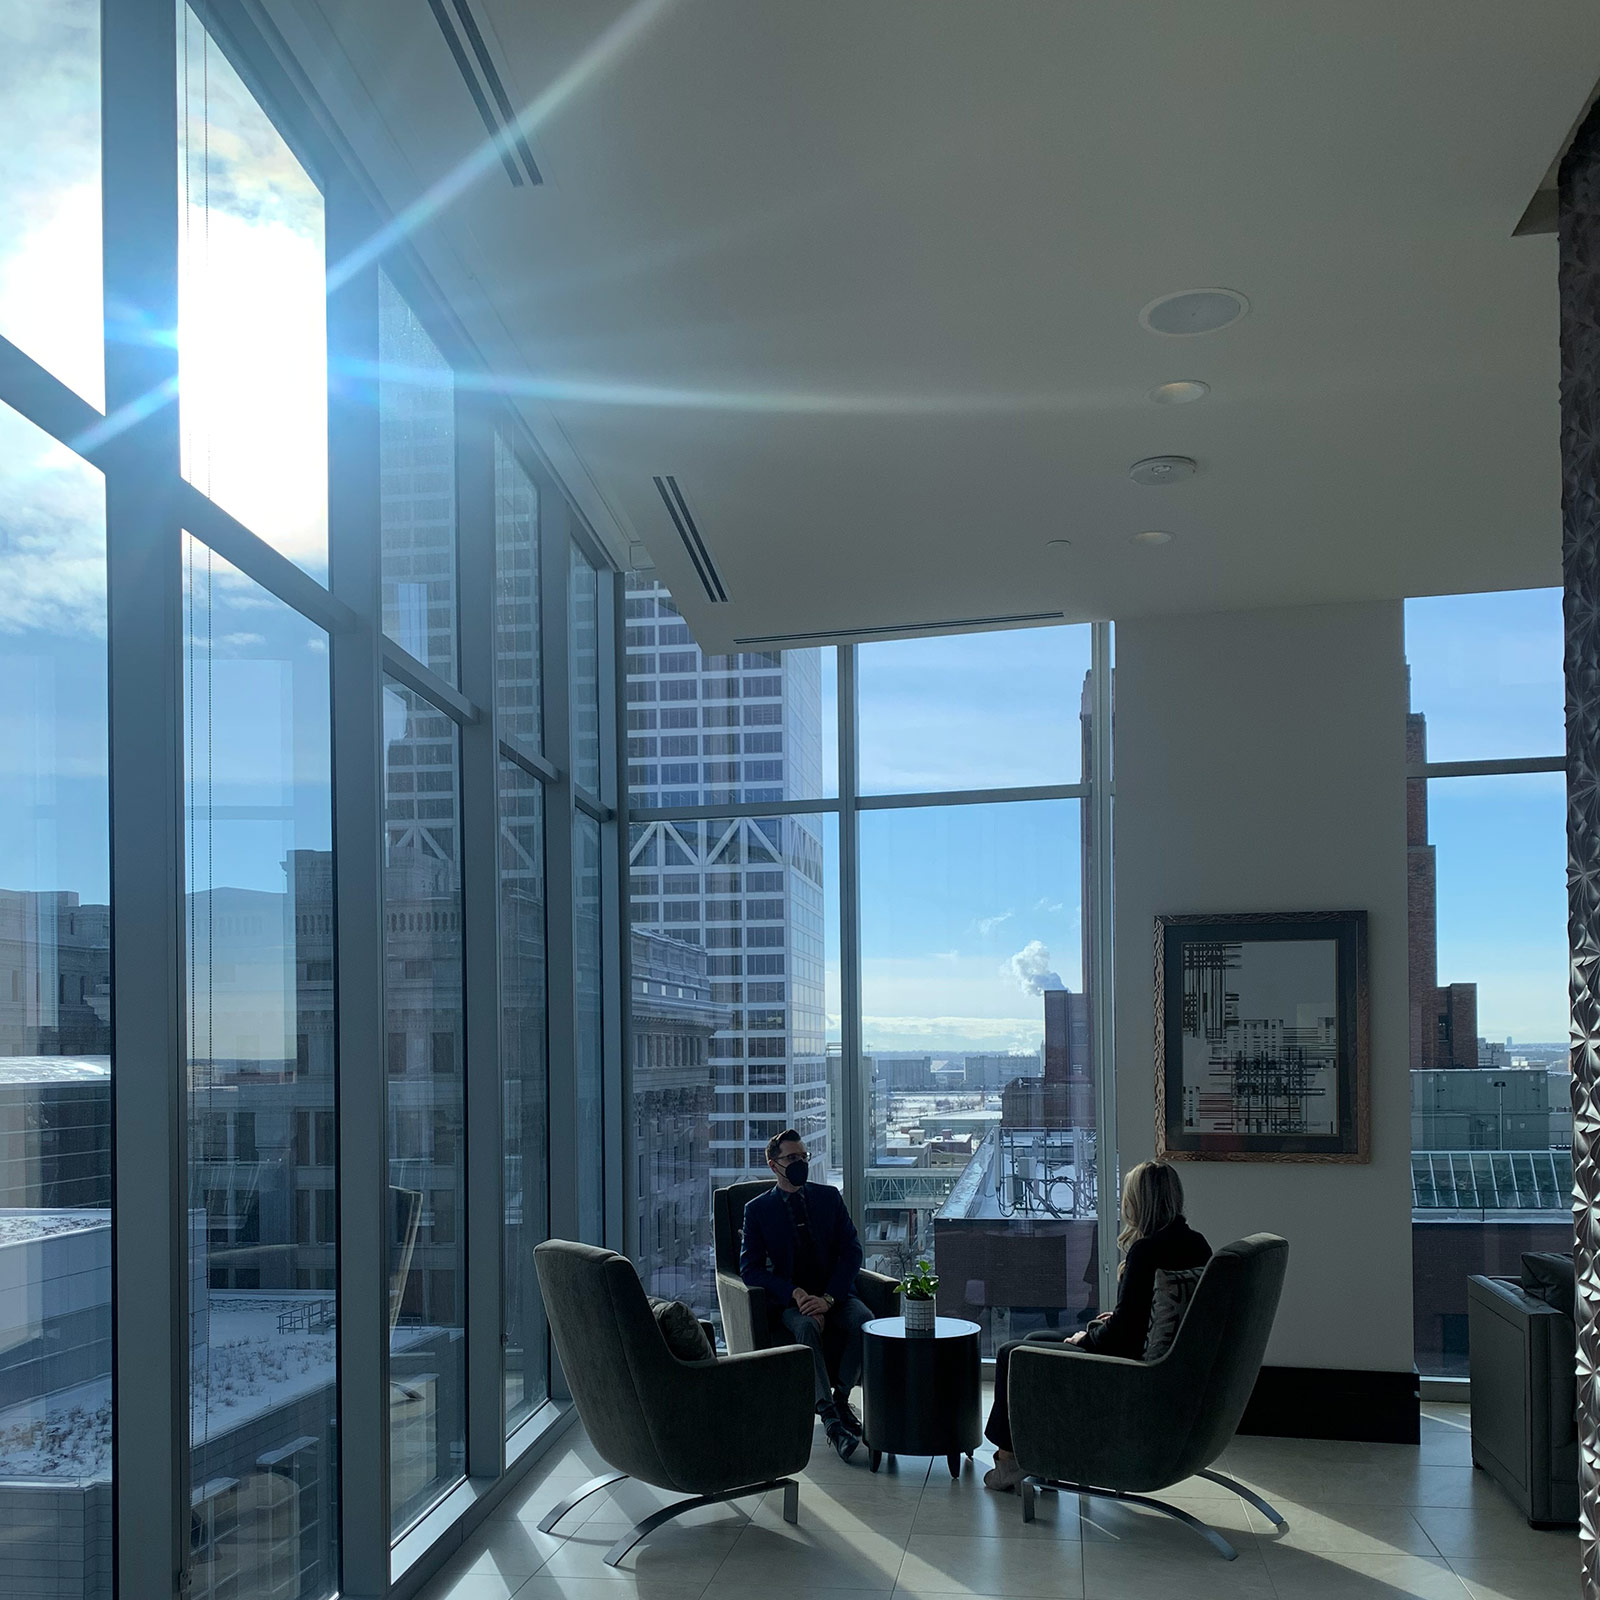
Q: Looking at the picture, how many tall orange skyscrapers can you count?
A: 0